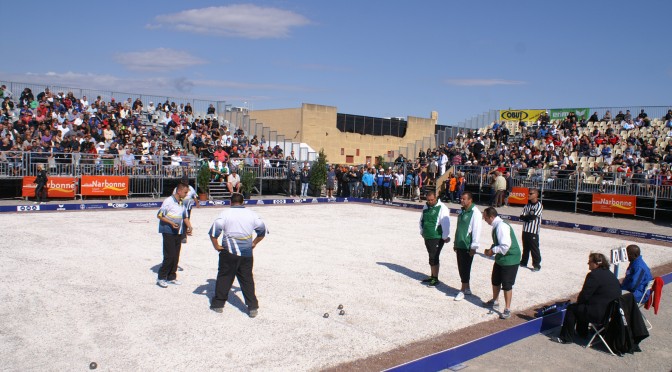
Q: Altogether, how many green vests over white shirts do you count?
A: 3